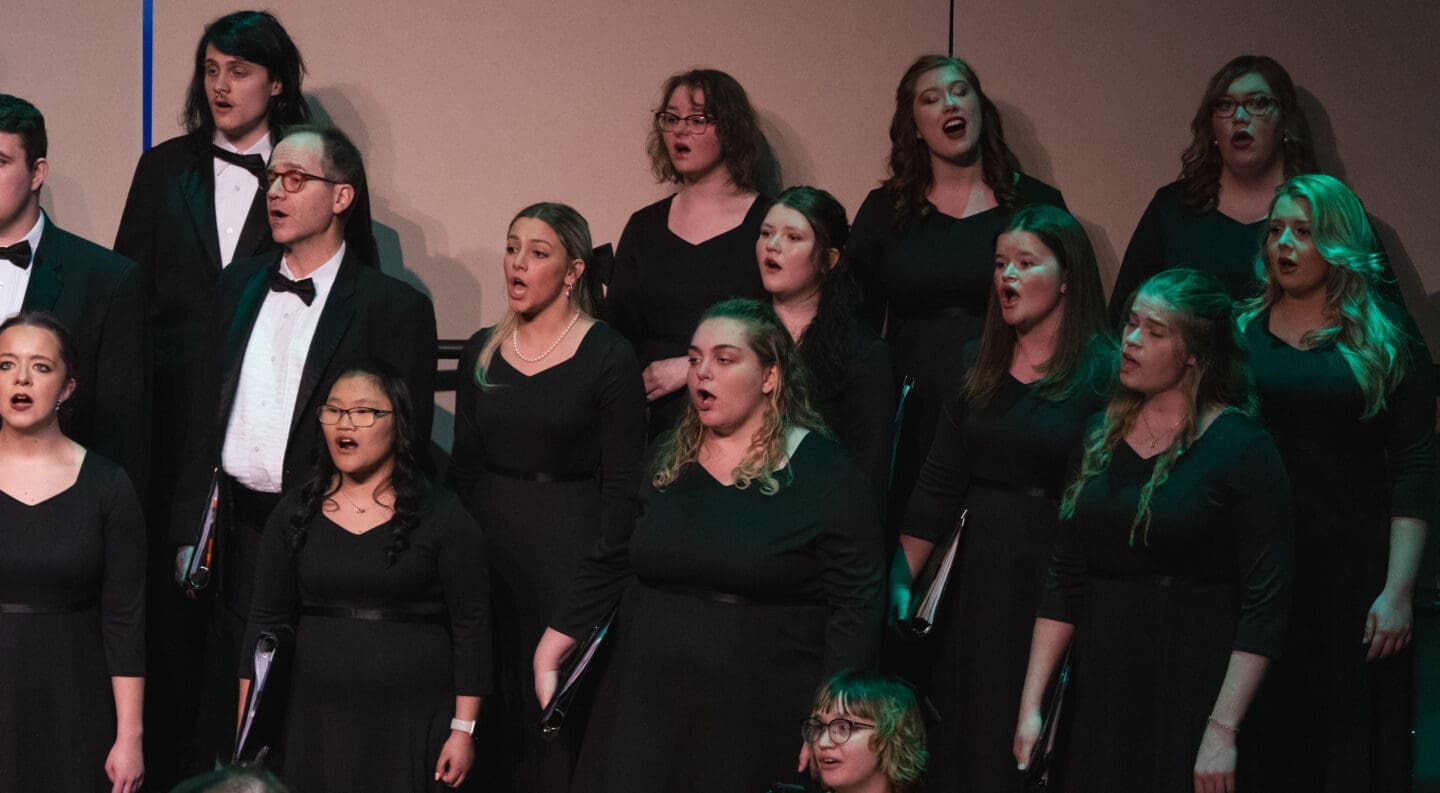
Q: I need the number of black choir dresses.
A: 11